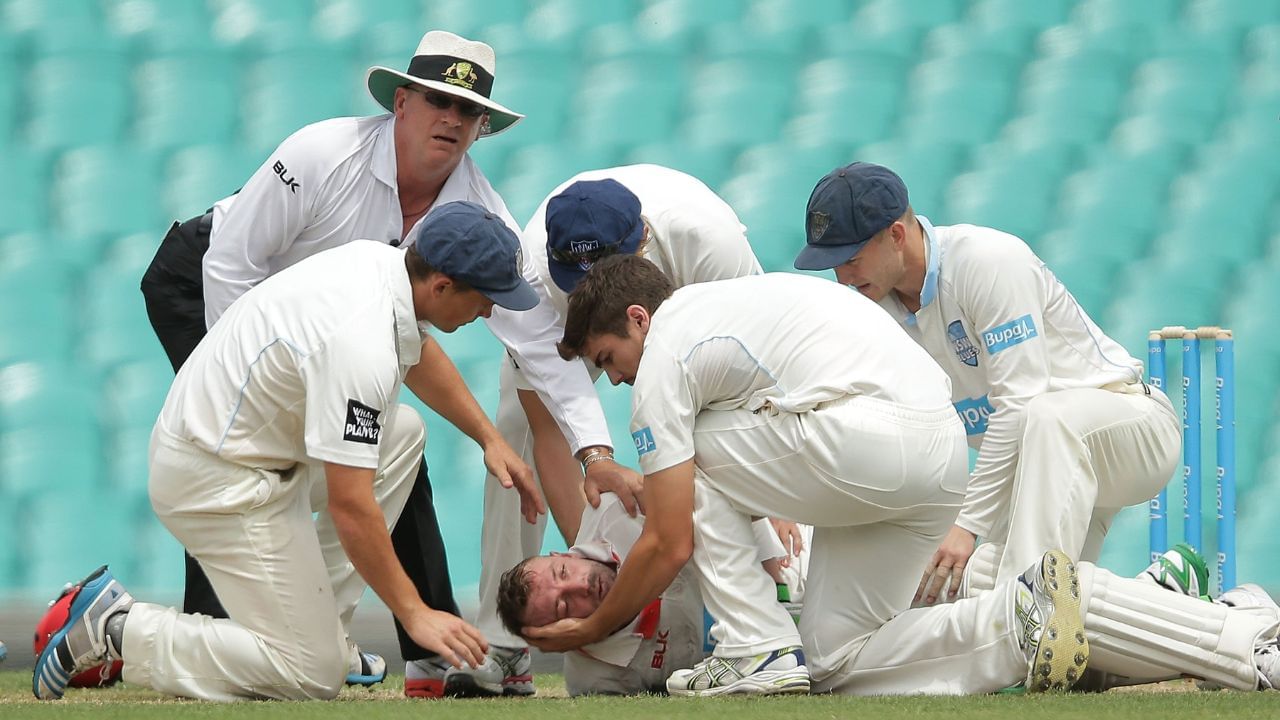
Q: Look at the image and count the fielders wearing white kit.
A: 4